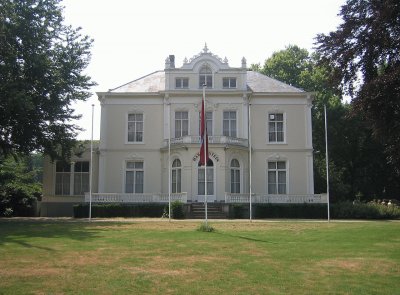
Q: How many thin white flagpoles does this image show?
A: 5